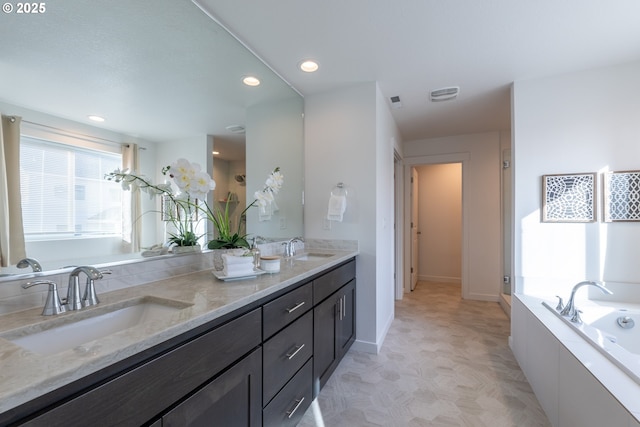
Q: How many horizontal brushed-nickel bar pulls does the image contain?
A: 3